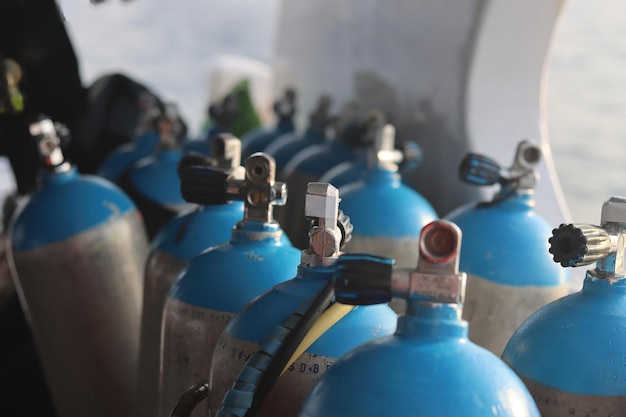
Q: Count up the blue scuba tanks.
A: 15